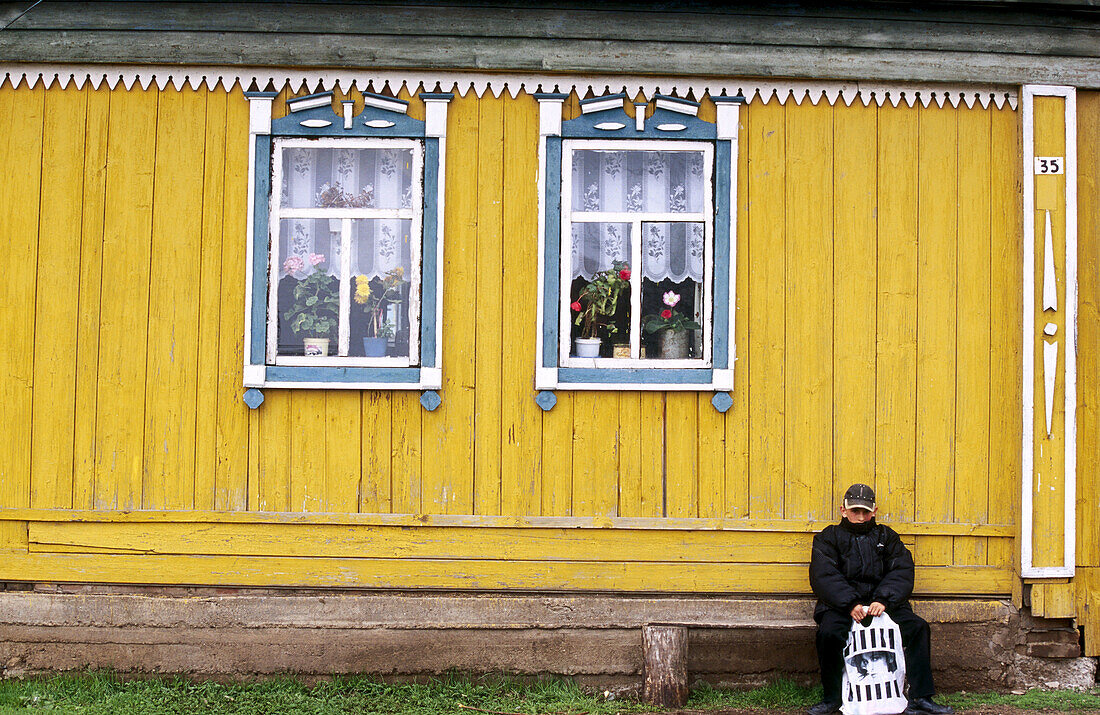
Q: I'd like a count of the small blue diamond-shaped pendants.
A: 4